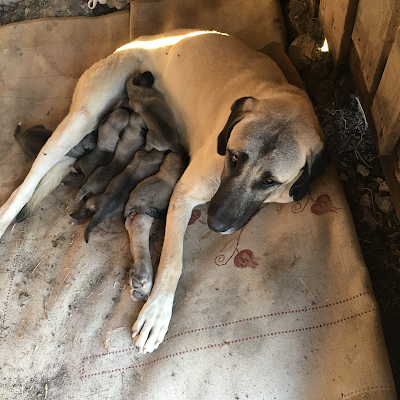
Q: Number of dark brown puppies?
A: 6